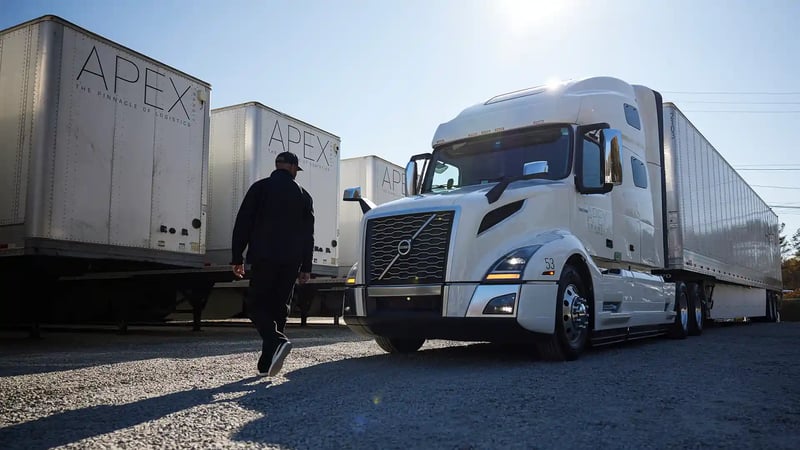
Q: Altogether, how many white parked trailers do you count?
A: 3